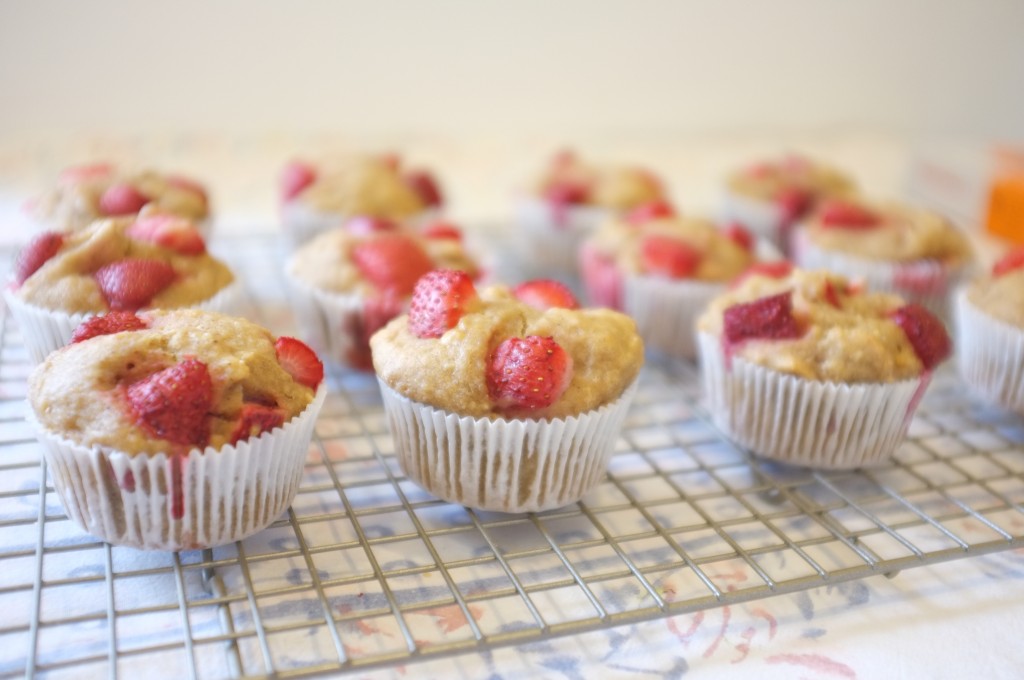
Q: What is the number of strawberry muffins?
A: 12